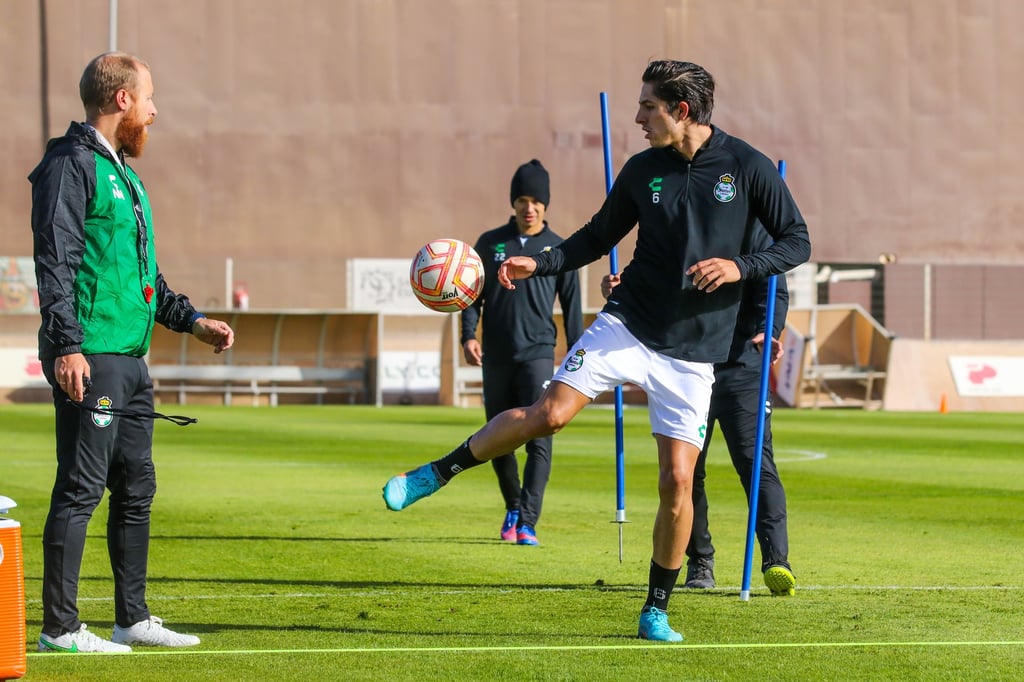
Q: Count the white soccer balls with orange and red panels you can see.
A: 1